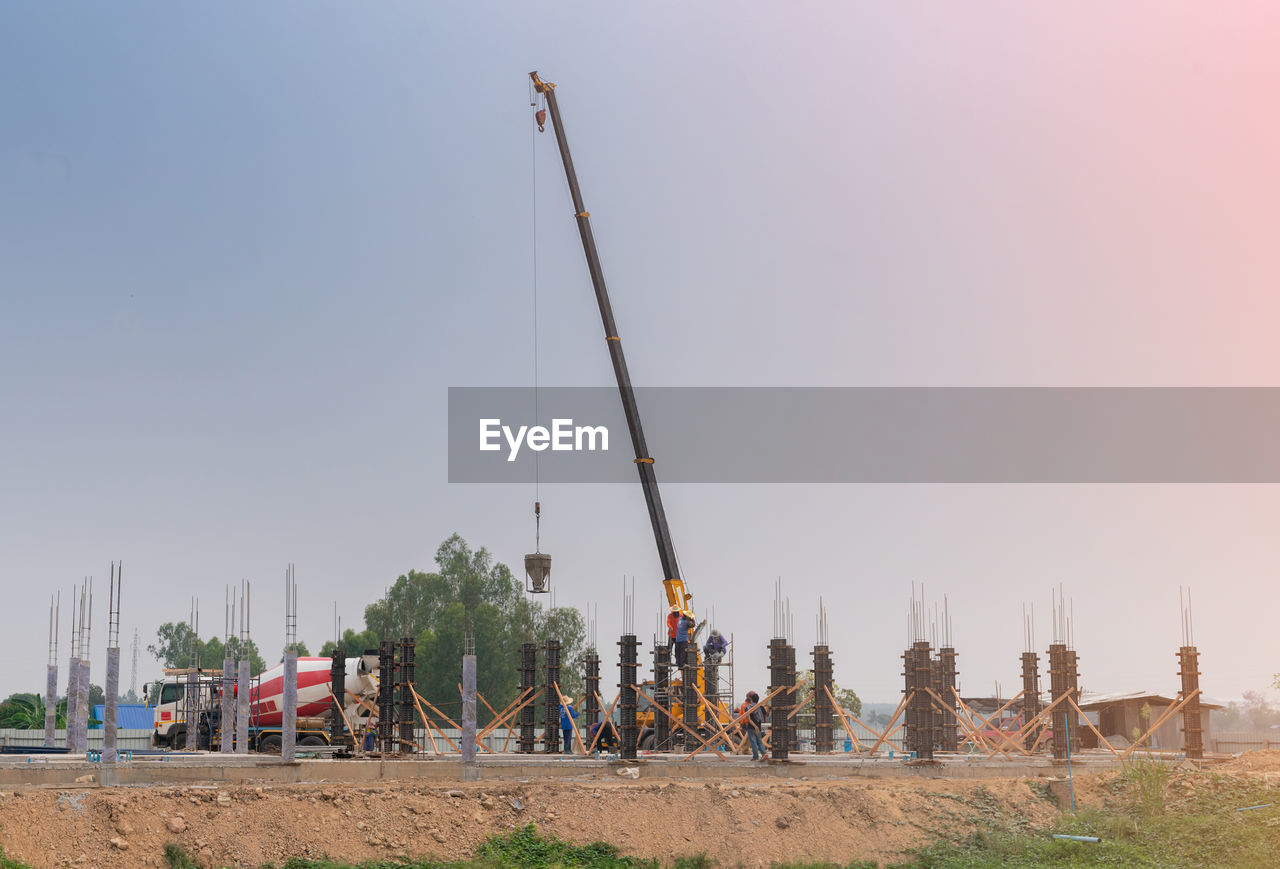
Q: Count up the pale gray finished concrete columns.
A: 9